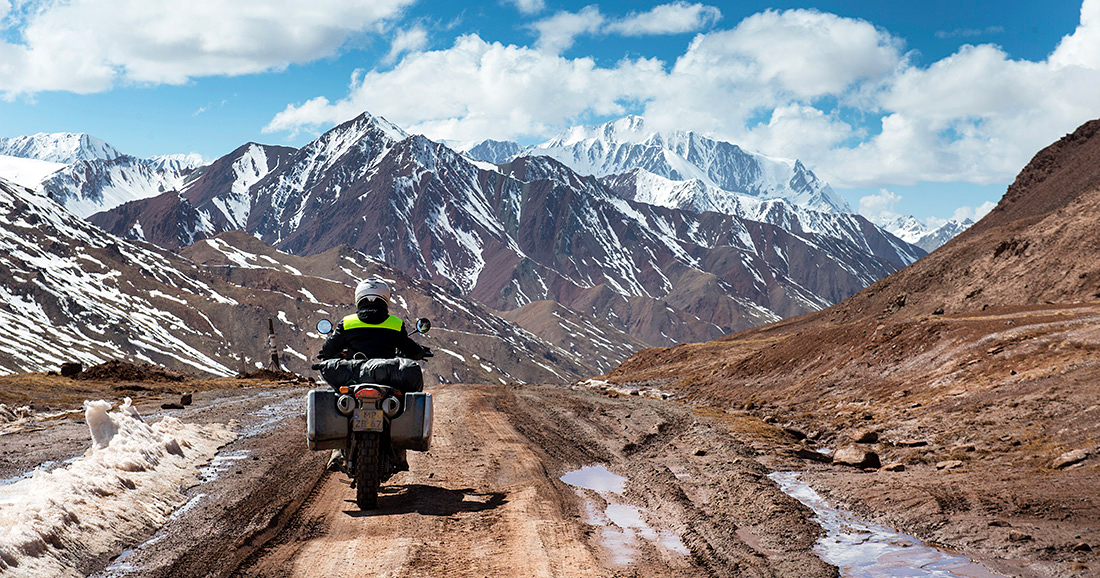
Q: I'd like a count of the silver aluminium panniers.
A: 2